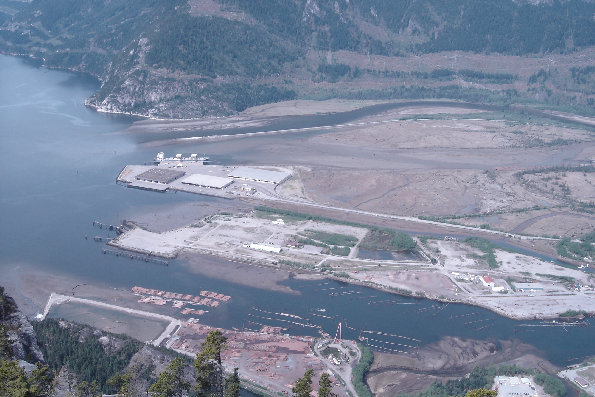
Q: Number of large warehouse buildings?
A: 3